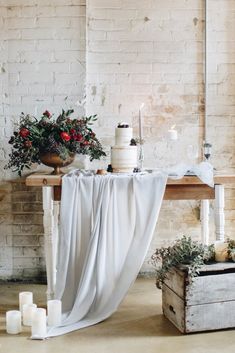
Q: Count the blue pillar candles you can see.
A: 0